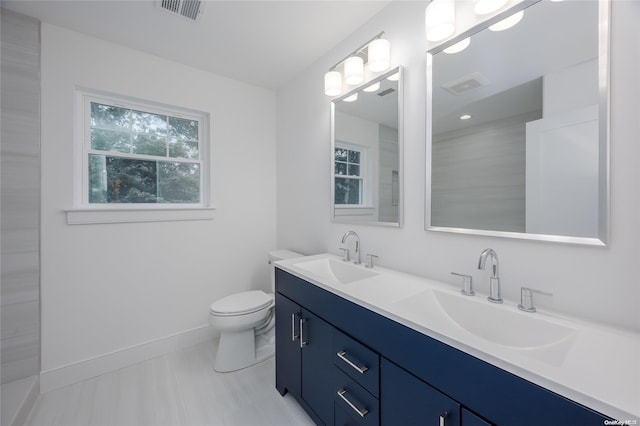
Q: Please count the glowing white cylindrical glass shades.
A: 5